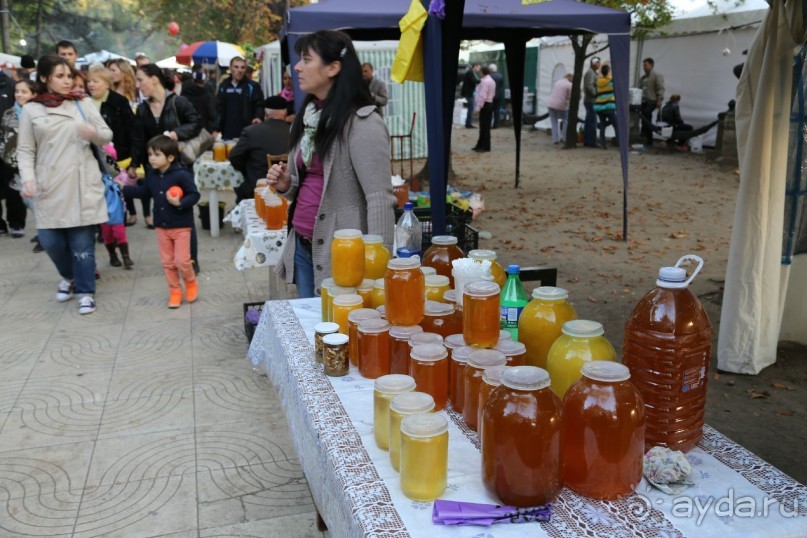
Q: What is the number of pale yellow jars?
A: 3